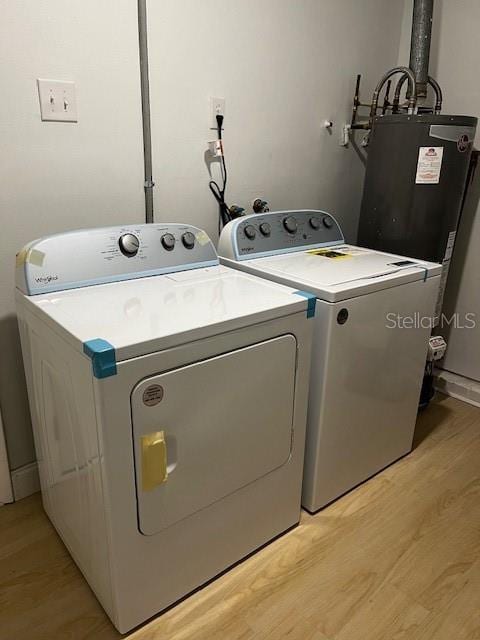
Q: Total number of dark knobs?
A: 8